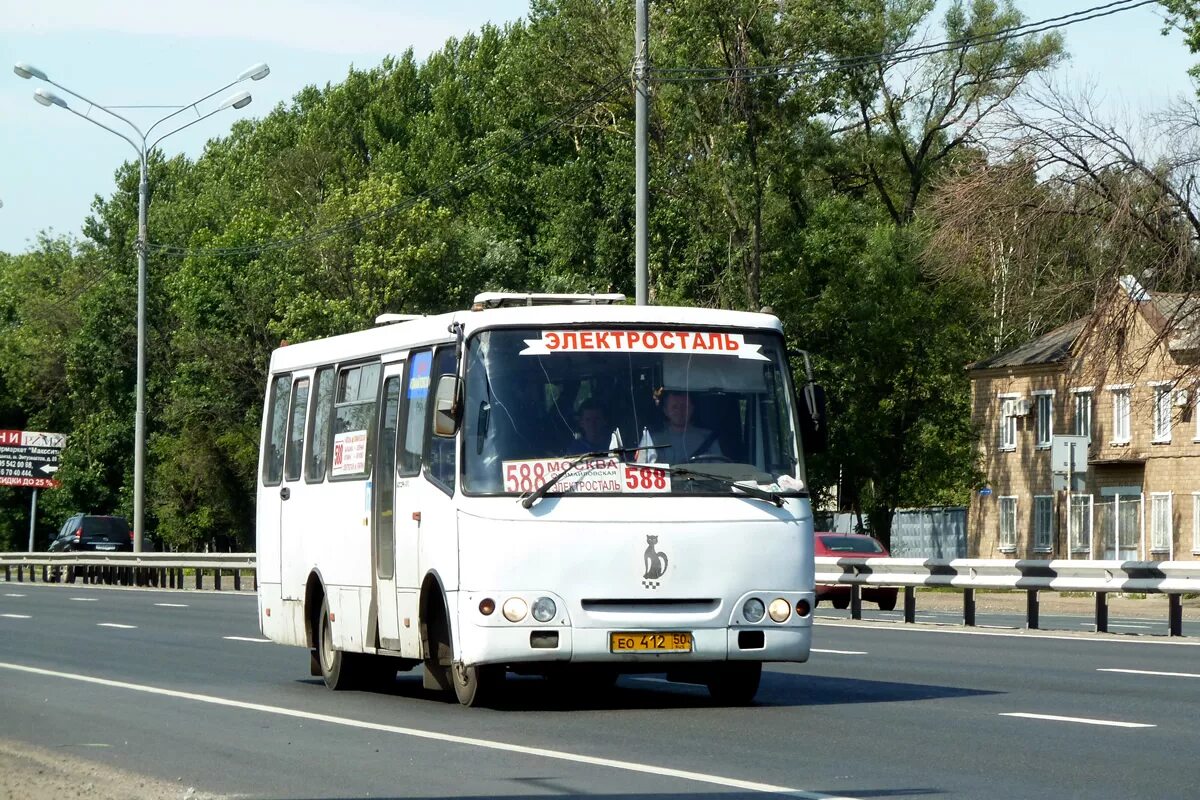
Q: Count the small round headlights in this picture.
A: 6